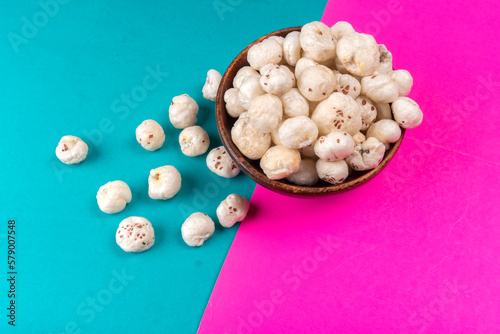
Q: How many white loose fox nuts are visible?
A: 11